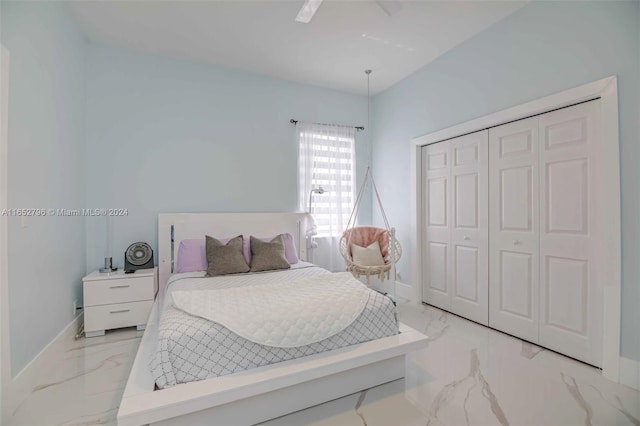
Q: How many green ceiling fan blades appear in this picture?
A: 0